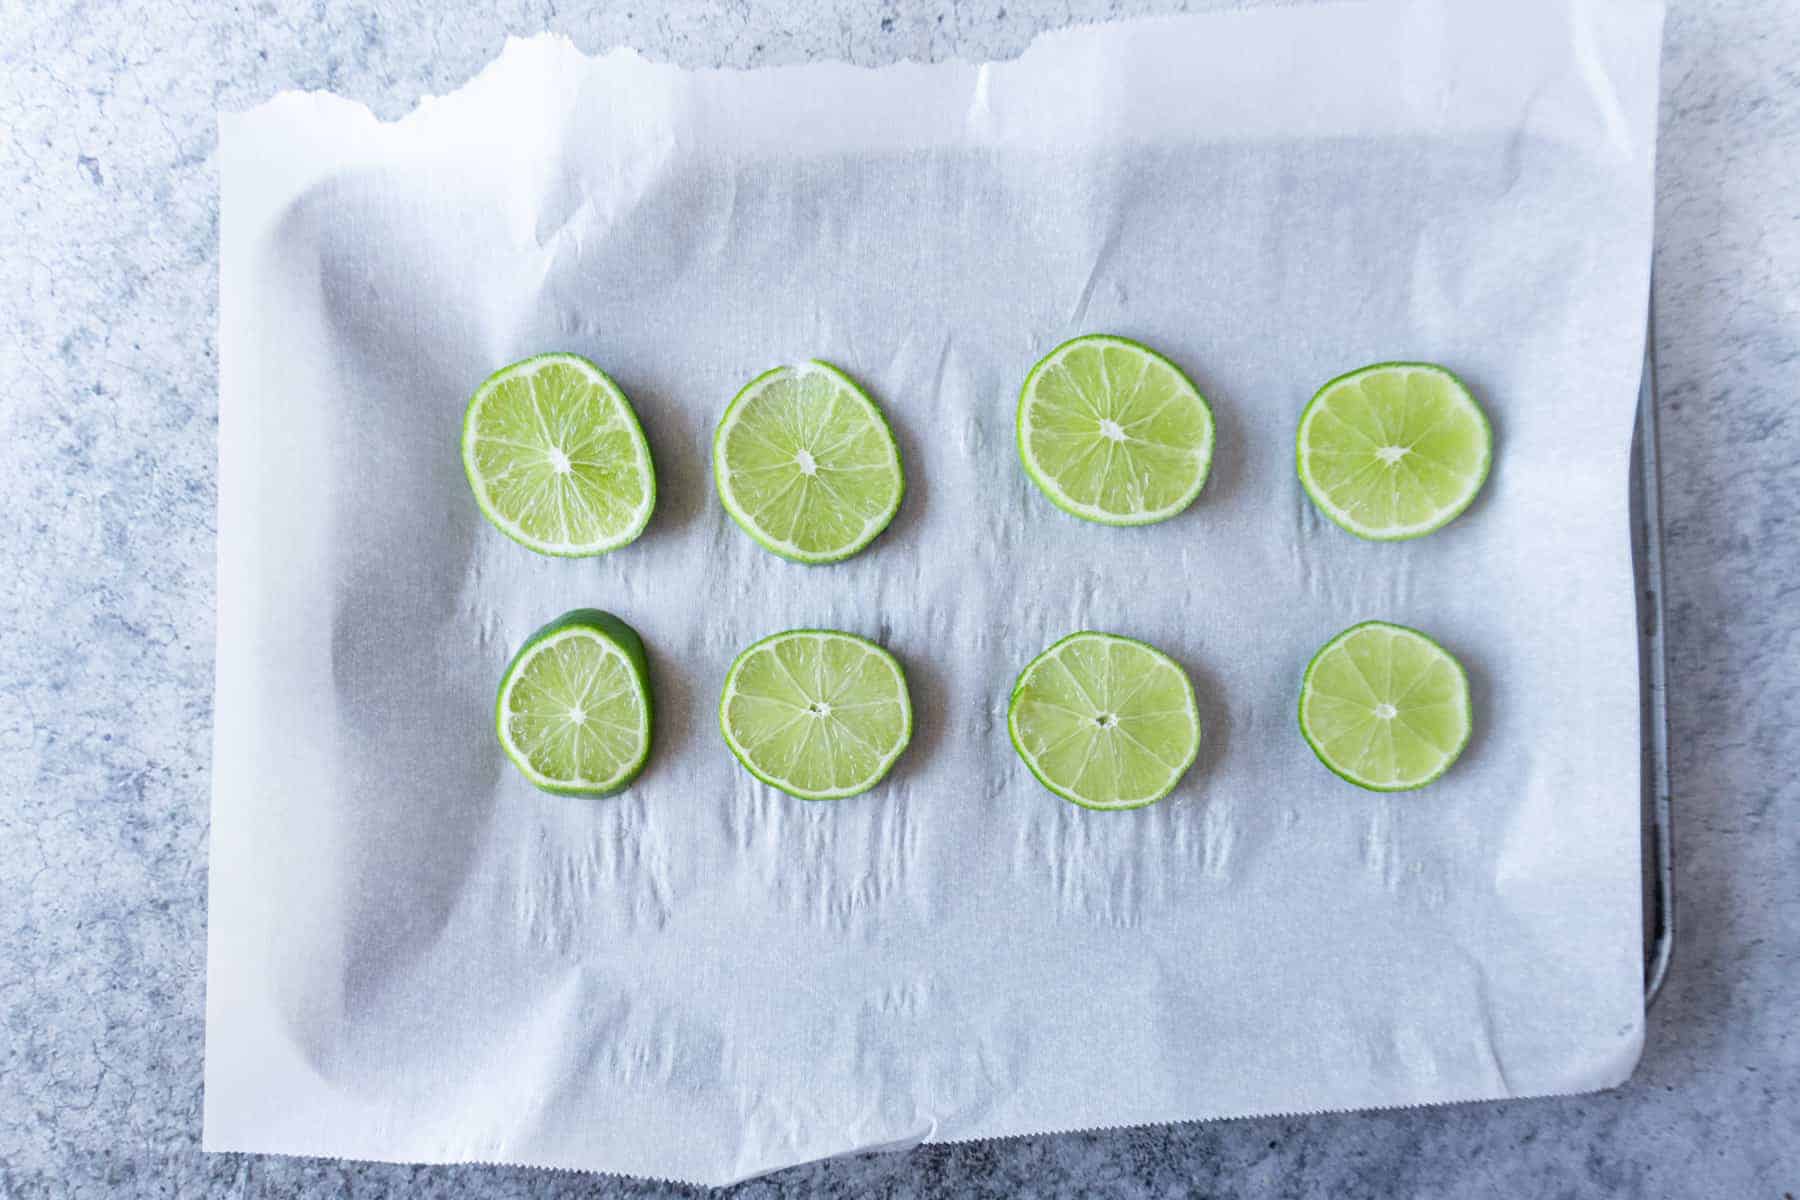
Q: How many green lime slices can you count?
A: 8